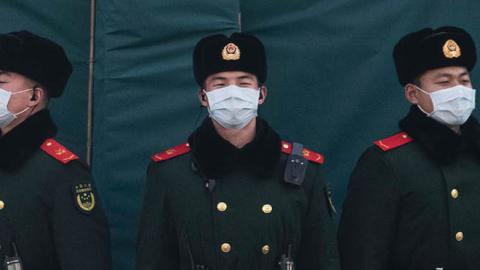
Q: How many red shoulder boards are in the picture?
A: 4